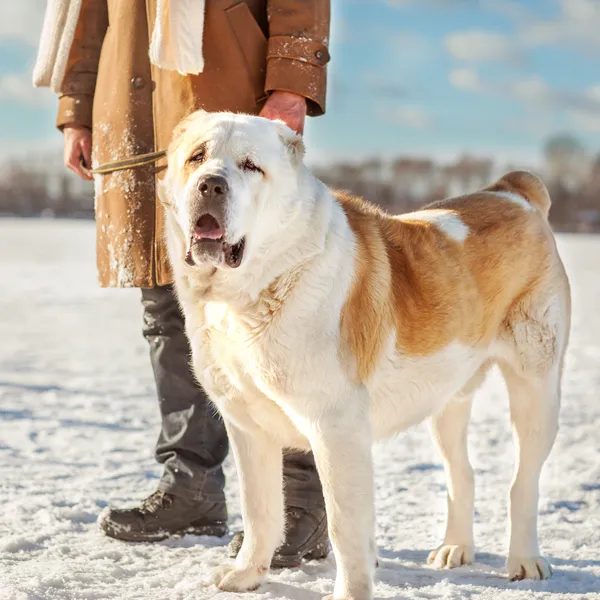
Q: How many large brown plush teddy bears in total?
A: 0